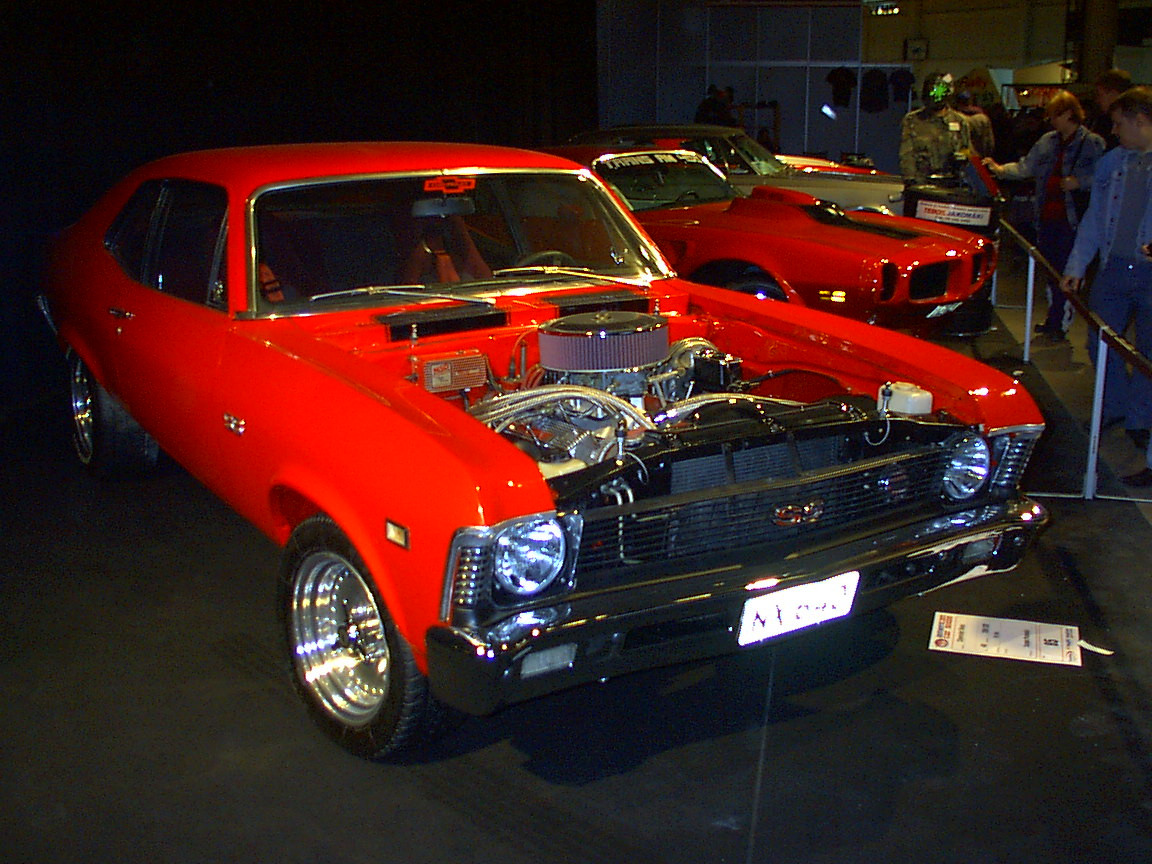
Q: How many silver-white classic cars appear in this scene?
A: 1